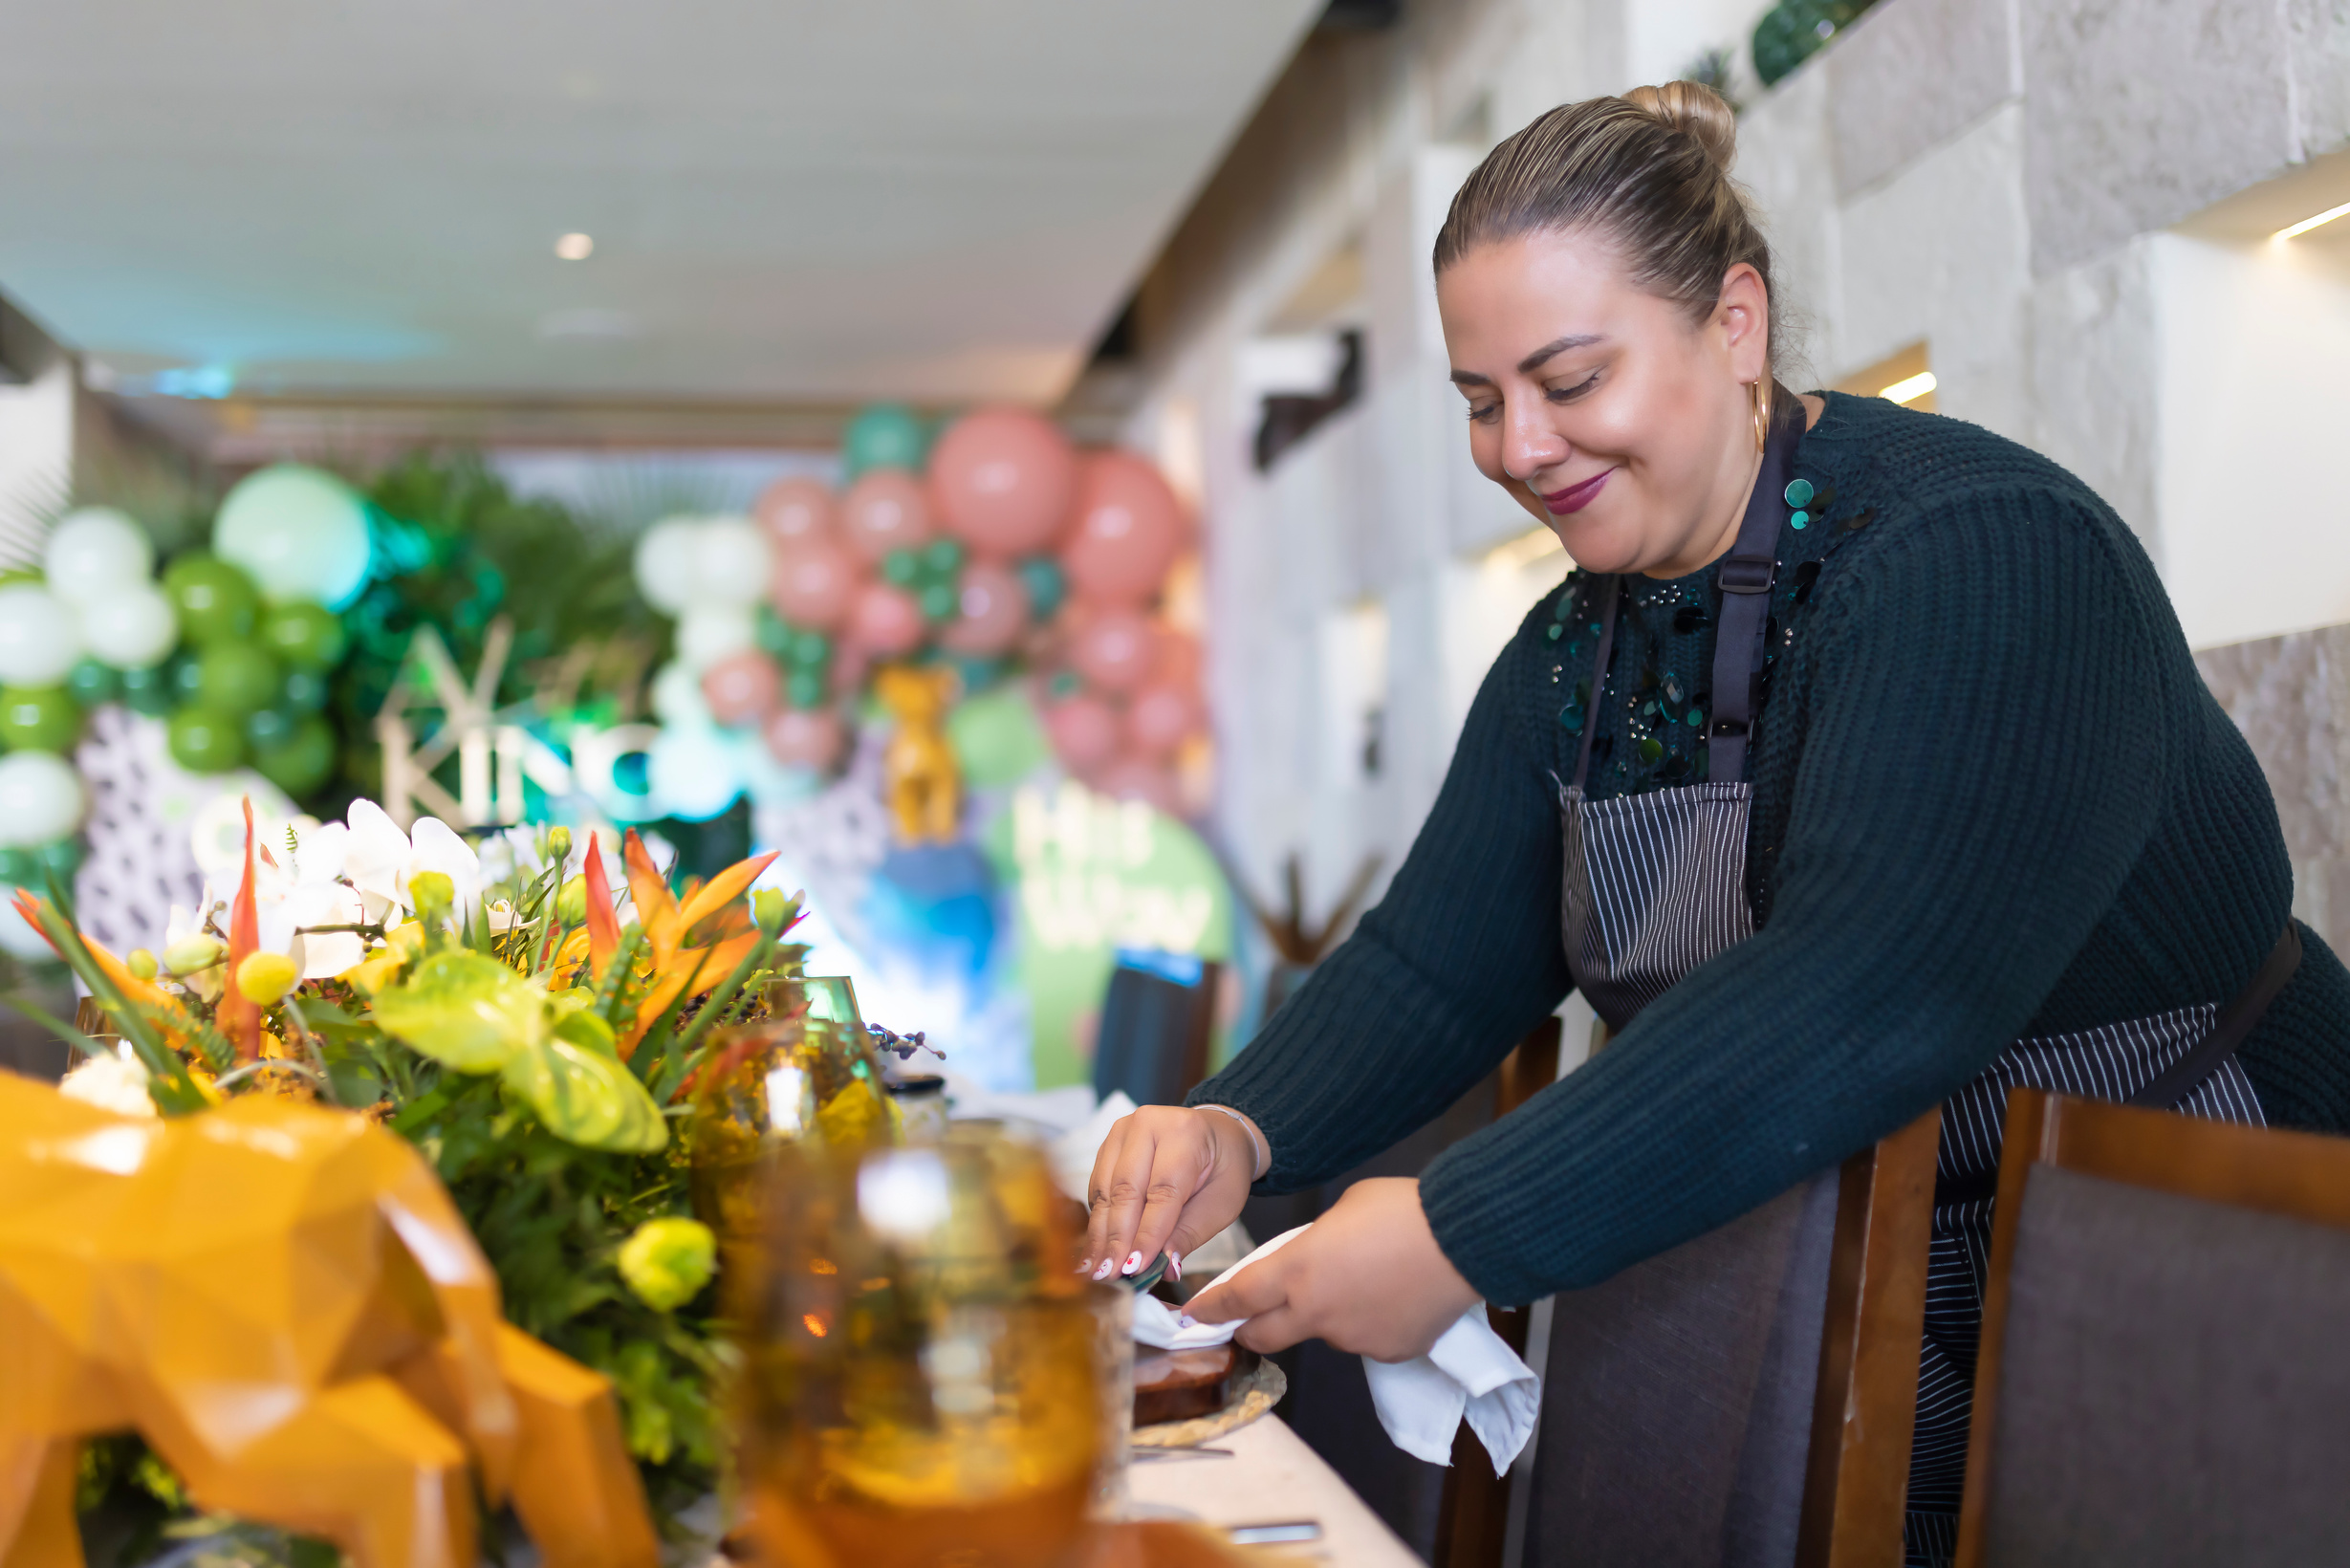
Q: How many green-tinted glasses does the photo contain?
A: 1